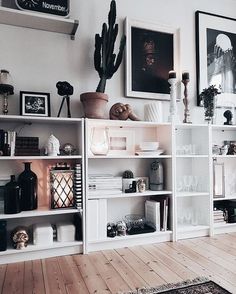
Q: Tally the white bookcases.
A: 4